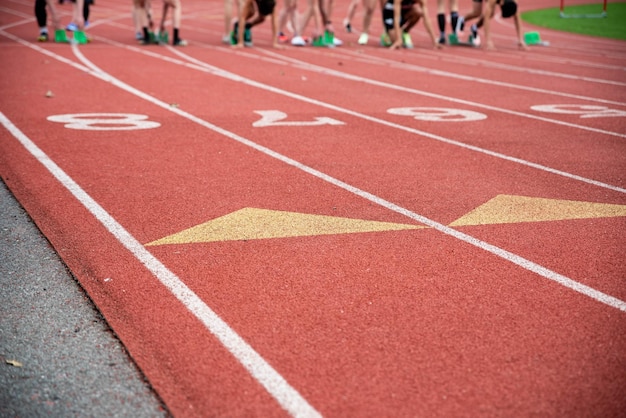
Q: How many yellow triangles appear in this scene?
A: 2